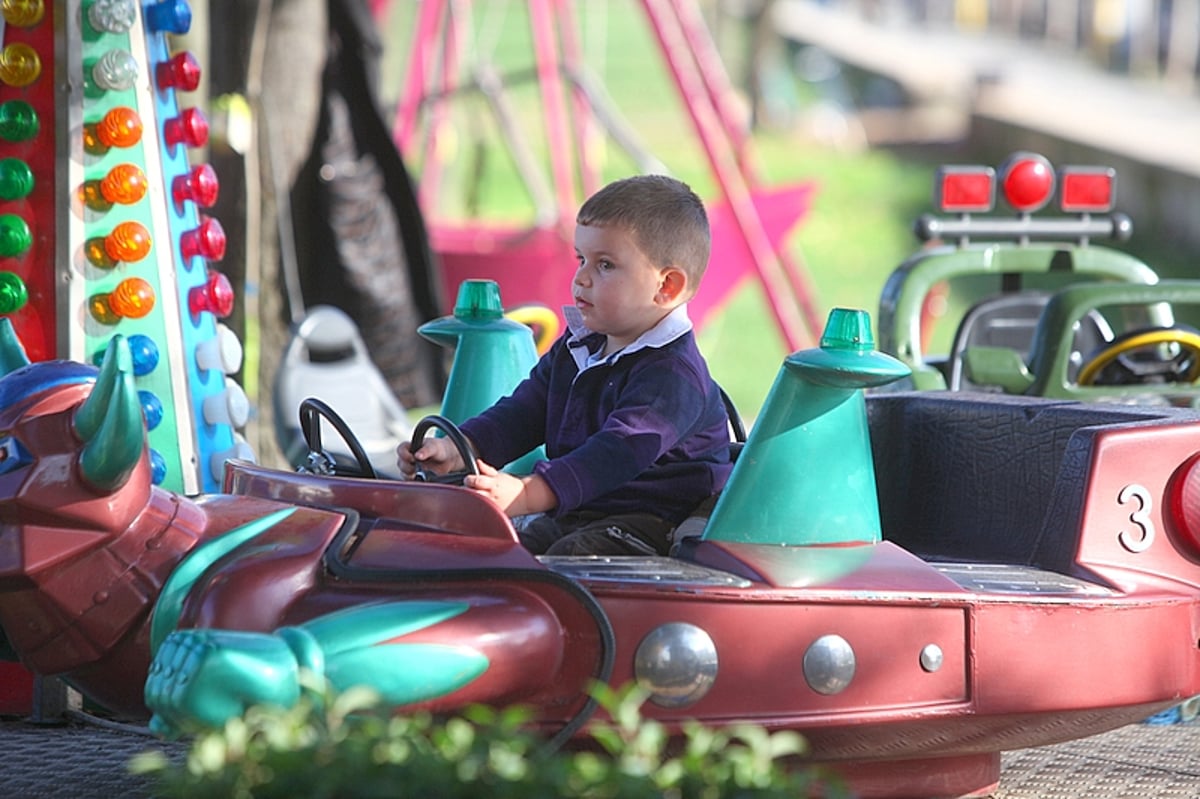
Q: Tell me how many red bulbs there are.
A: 5